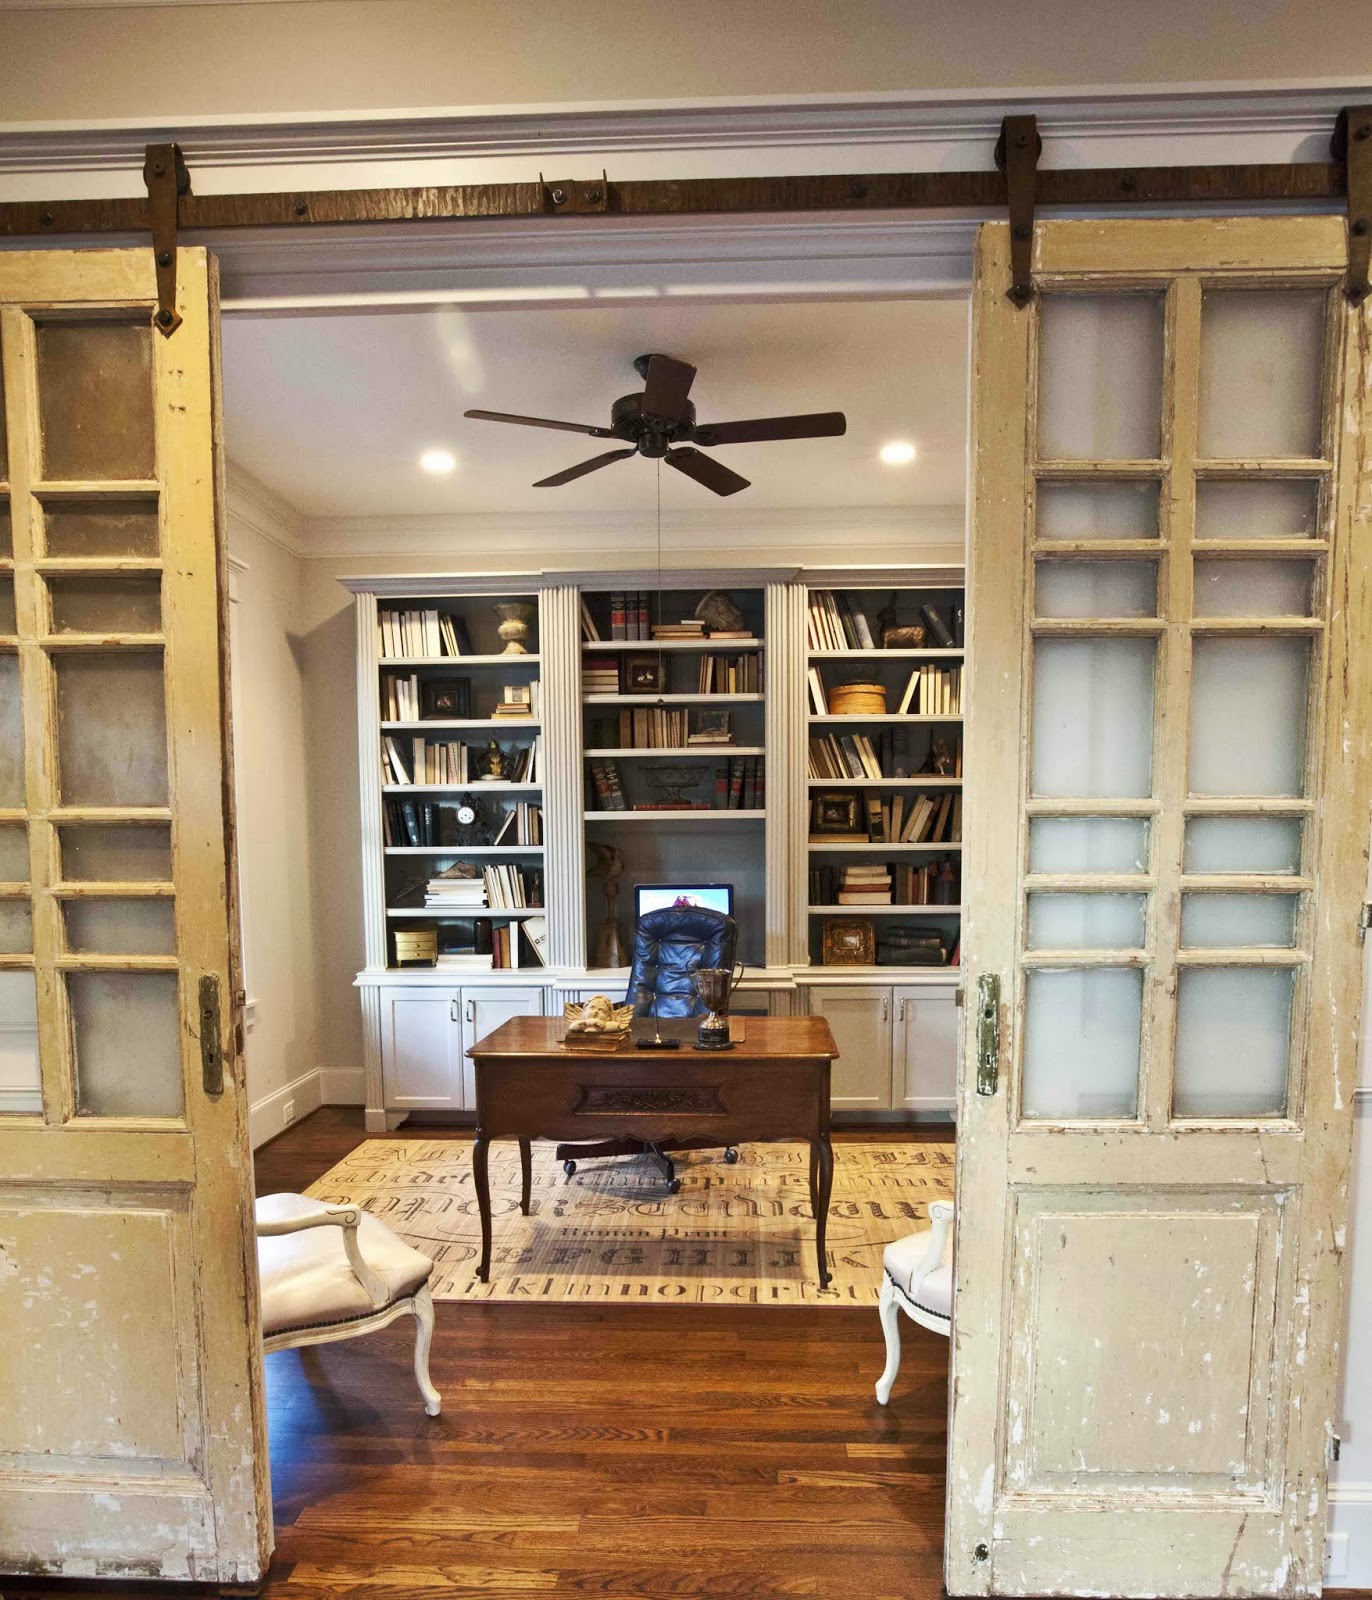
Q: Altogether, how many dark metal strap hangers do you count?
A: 3